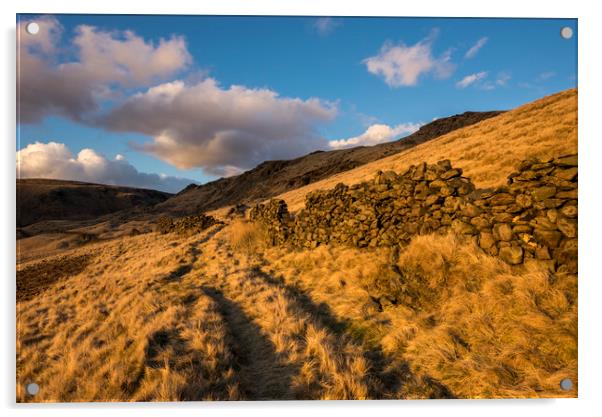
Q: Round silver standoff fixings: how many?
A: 4